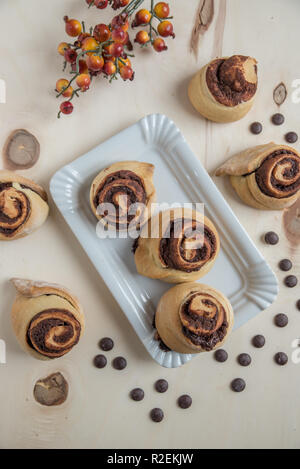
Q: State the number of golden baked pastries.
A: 7